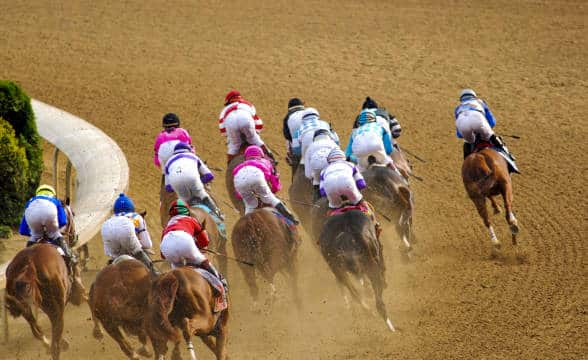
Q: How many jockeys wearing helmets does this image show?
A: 14